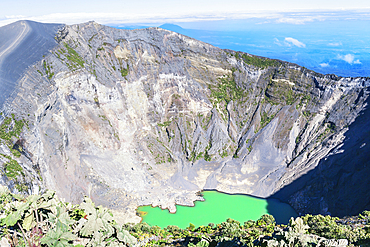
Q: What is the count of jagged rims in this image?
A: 1